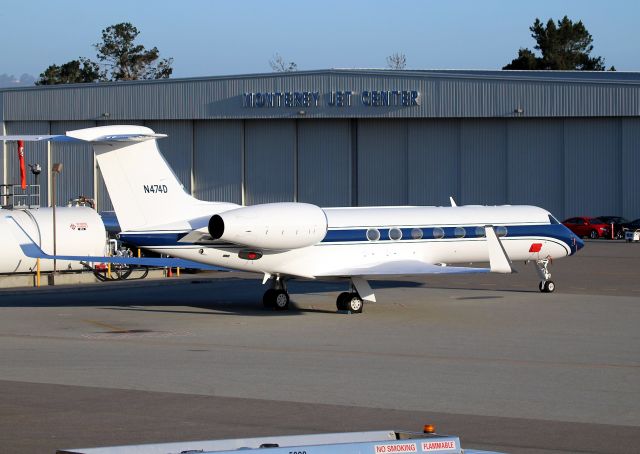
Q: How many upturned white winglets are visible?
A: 2